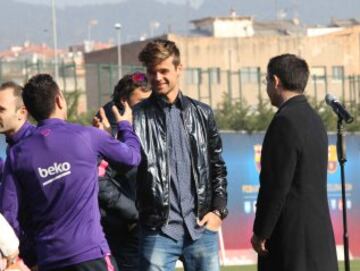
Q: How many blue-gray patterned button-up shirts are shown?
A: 1